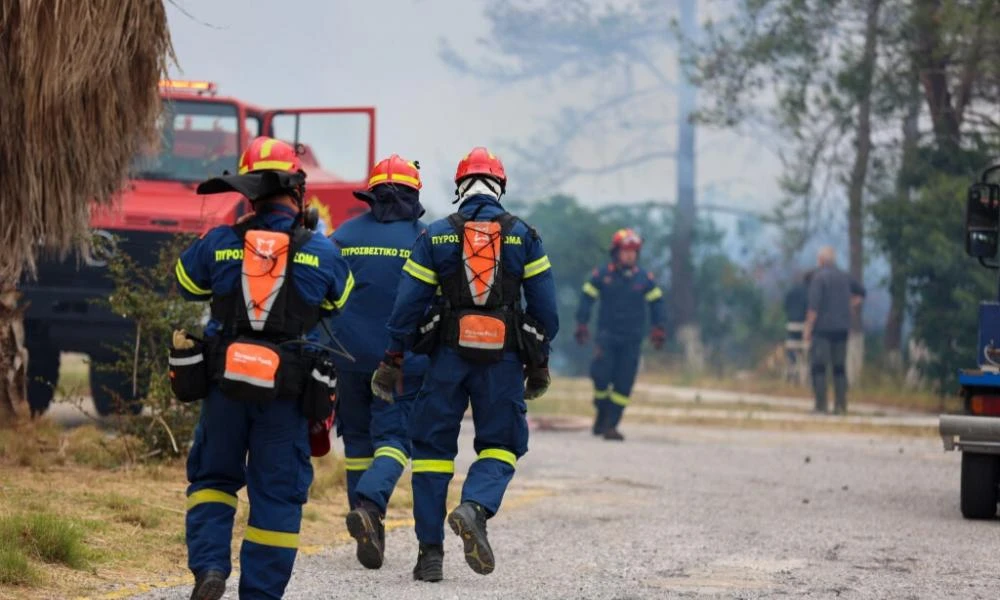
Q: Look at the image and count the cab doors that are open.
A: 1